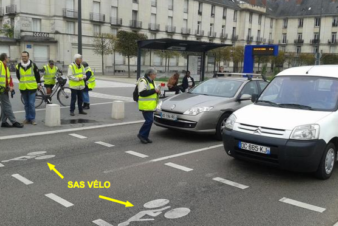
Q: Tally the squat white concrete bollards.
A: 2